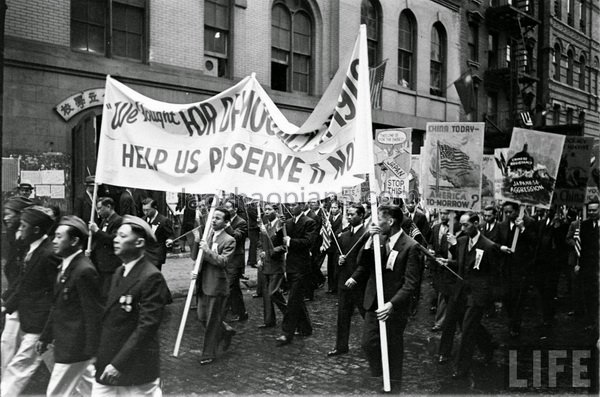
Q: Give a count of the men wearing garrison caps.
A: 4